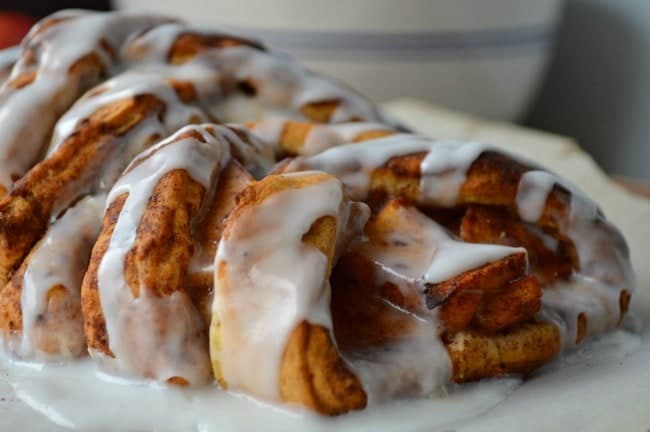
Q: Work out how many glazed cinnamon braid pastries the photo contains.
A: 1